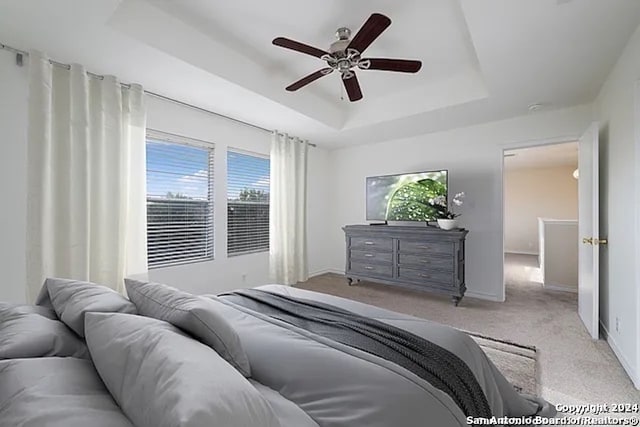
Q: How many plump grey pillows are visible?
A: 5